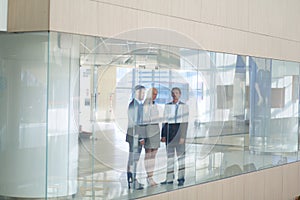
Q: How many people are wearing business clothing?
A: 3